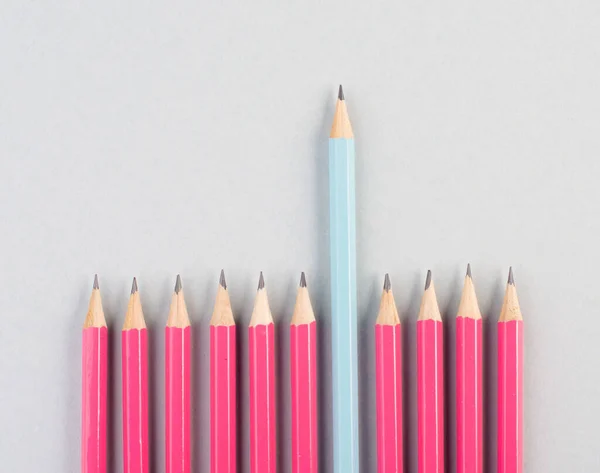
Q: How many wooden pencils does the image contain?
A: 11